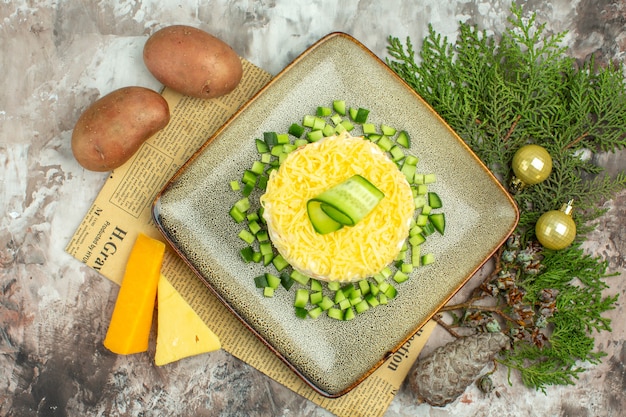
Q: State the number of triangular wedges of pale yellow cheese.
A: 1